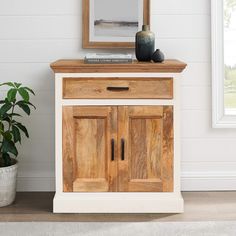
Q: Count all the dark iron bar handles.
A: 3